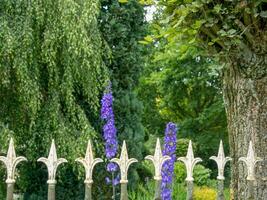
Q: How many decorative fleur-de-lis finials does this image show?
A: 8